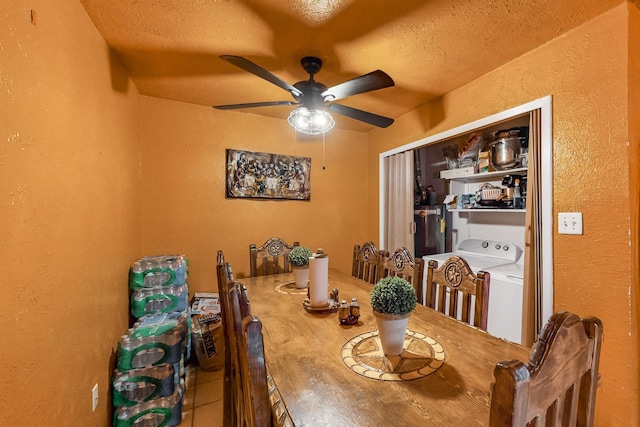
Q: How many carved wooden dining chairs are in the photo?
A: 8